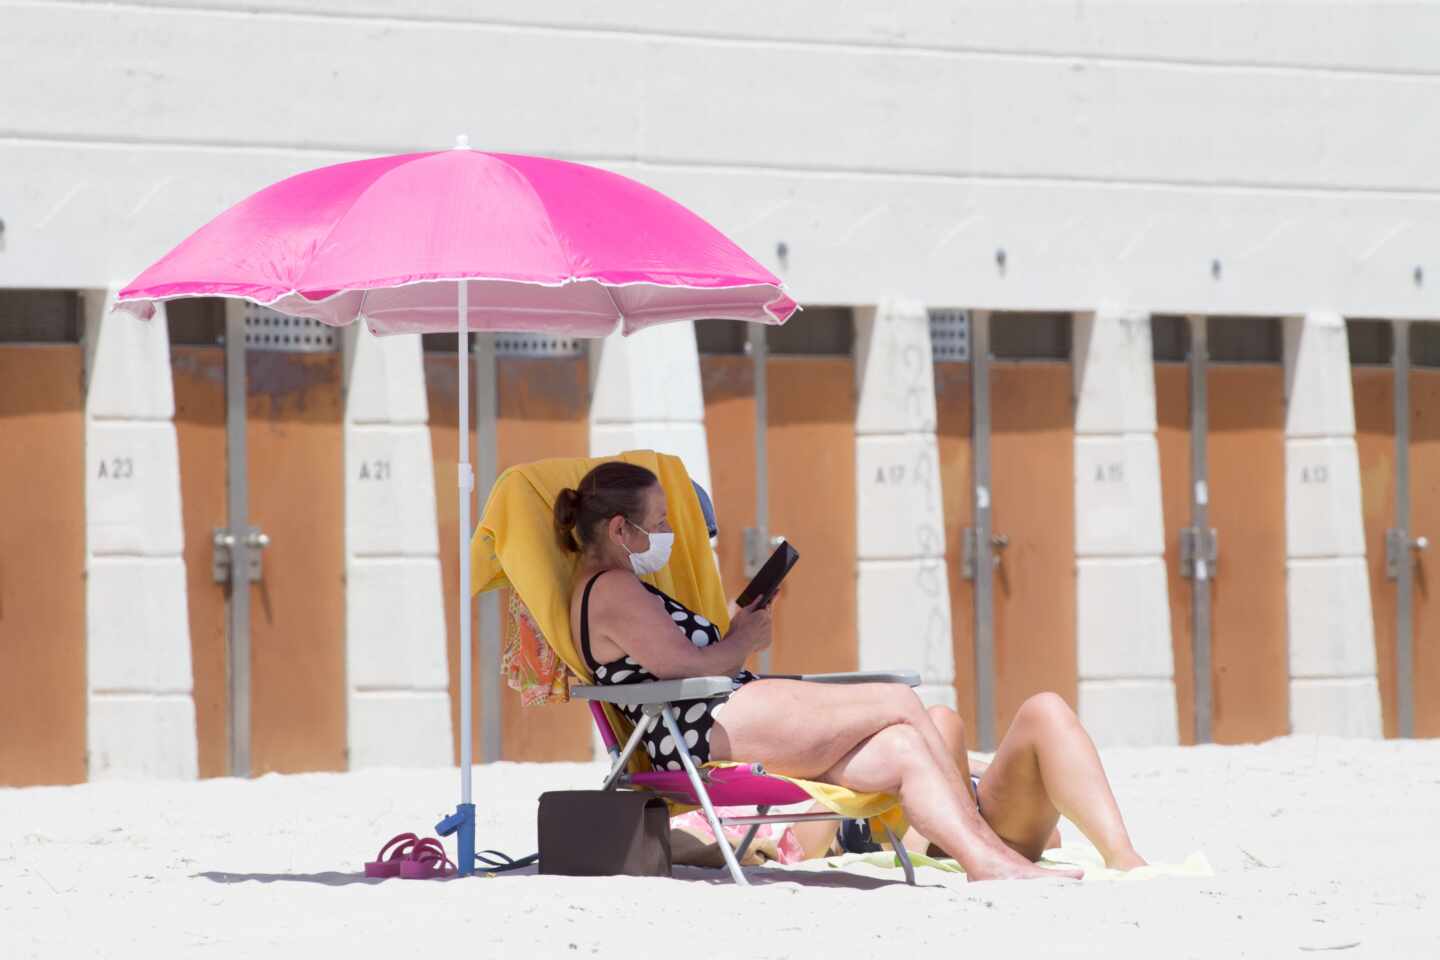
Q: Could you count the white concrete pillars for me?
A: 6